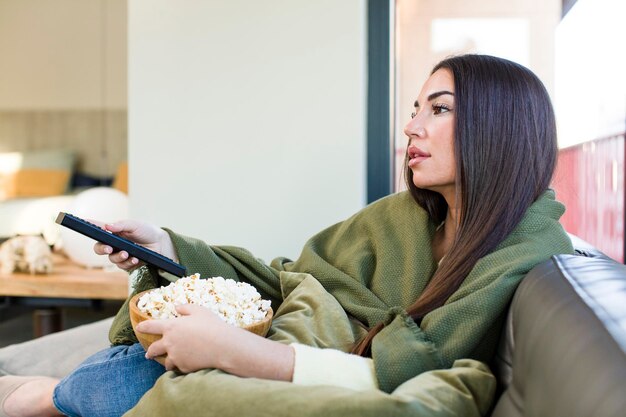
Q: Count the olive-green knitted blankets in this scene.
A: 1